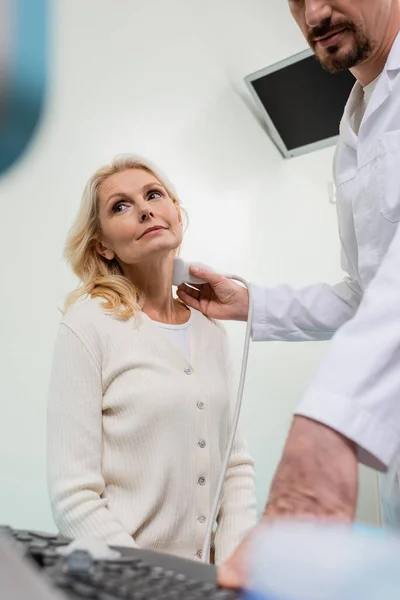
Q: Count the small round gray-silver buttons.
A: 6